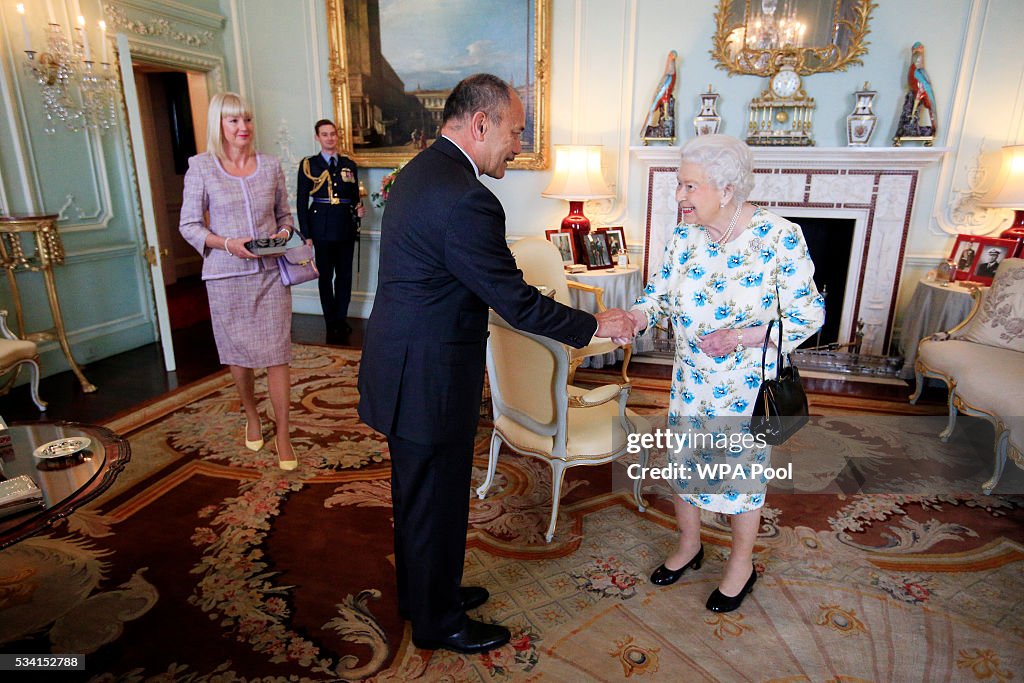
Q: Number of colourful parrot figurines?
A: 2